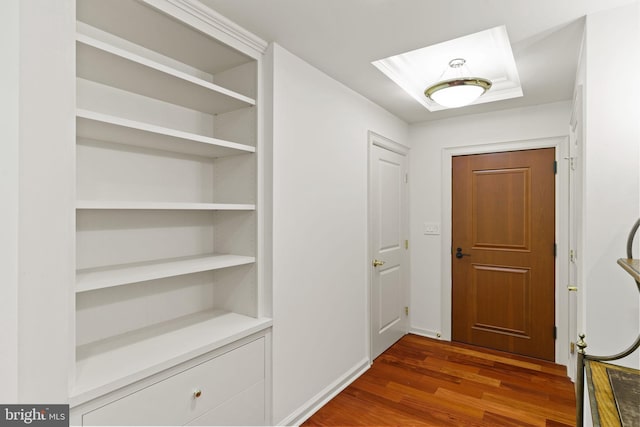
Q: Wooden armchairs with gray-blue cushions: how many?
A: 0